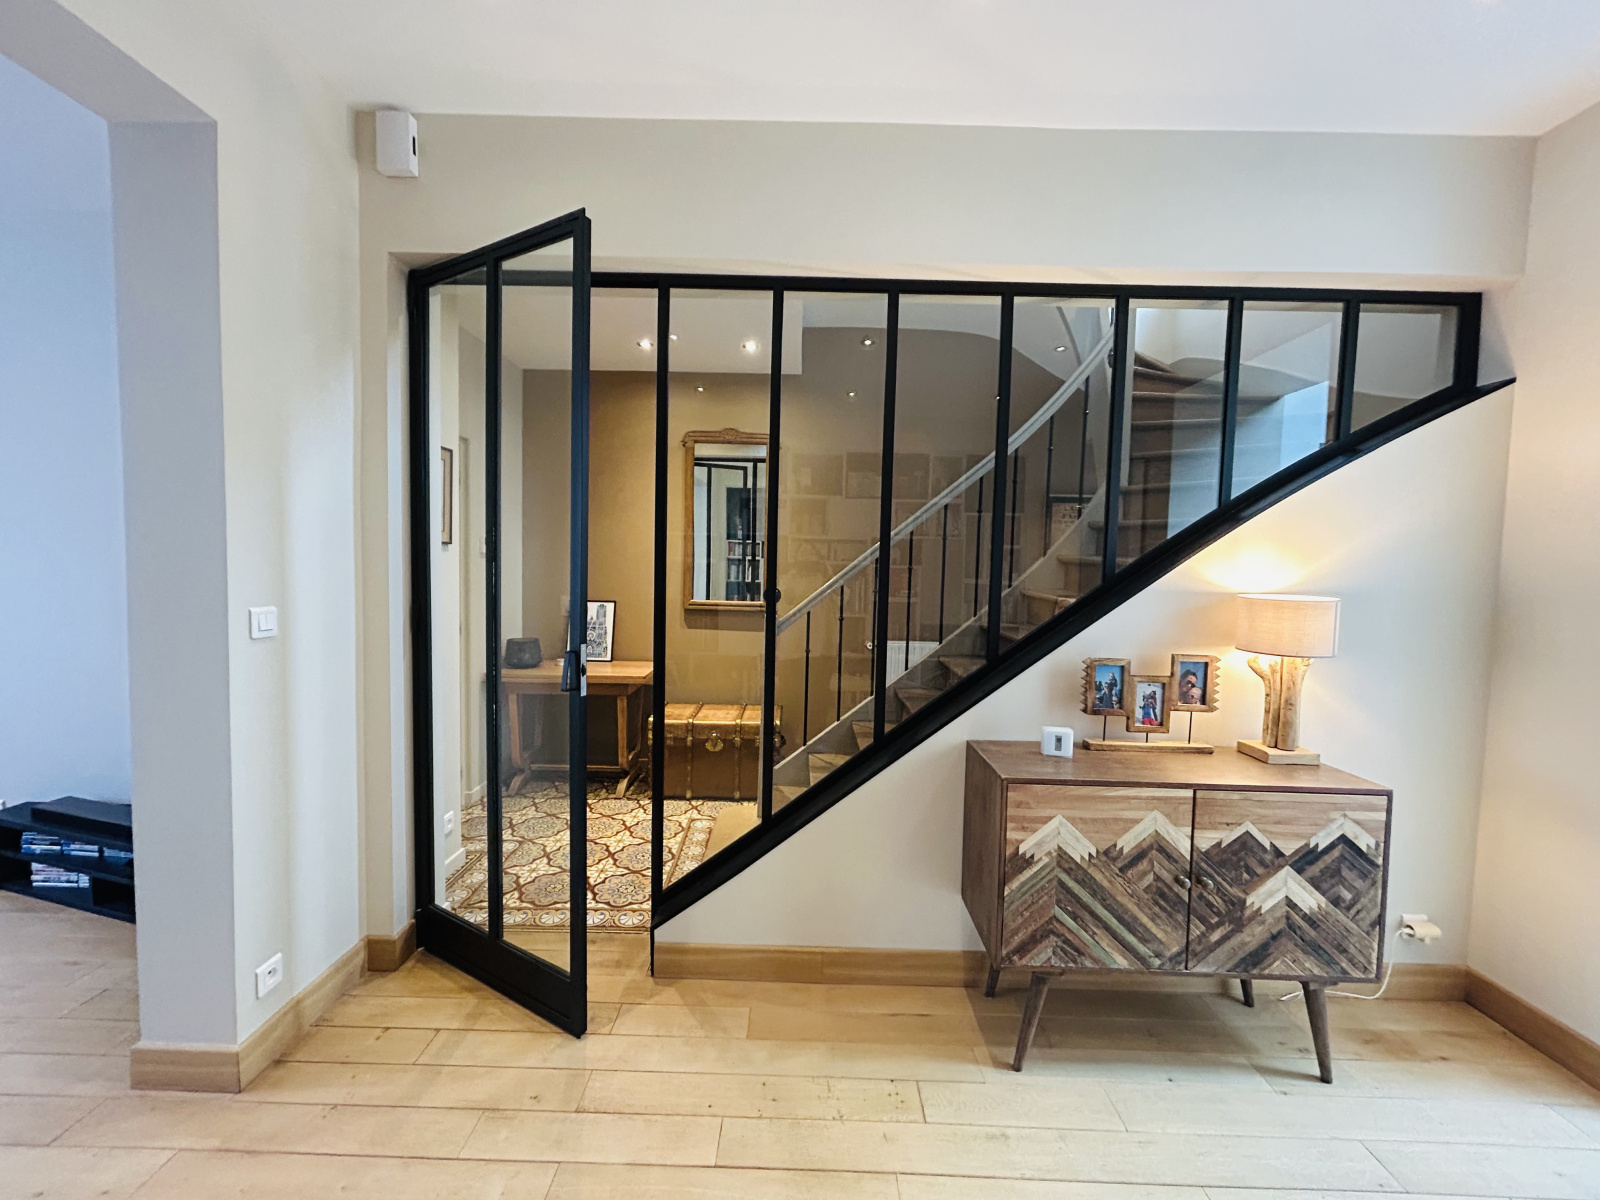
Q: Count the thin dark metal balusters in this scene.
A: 9